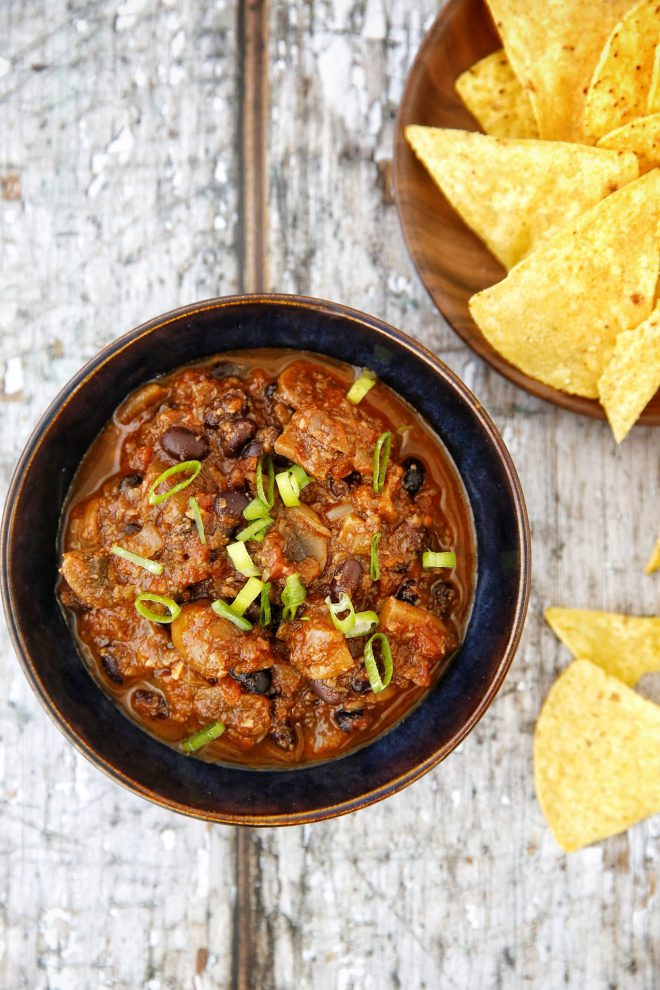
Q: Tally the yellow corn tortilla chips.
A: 11